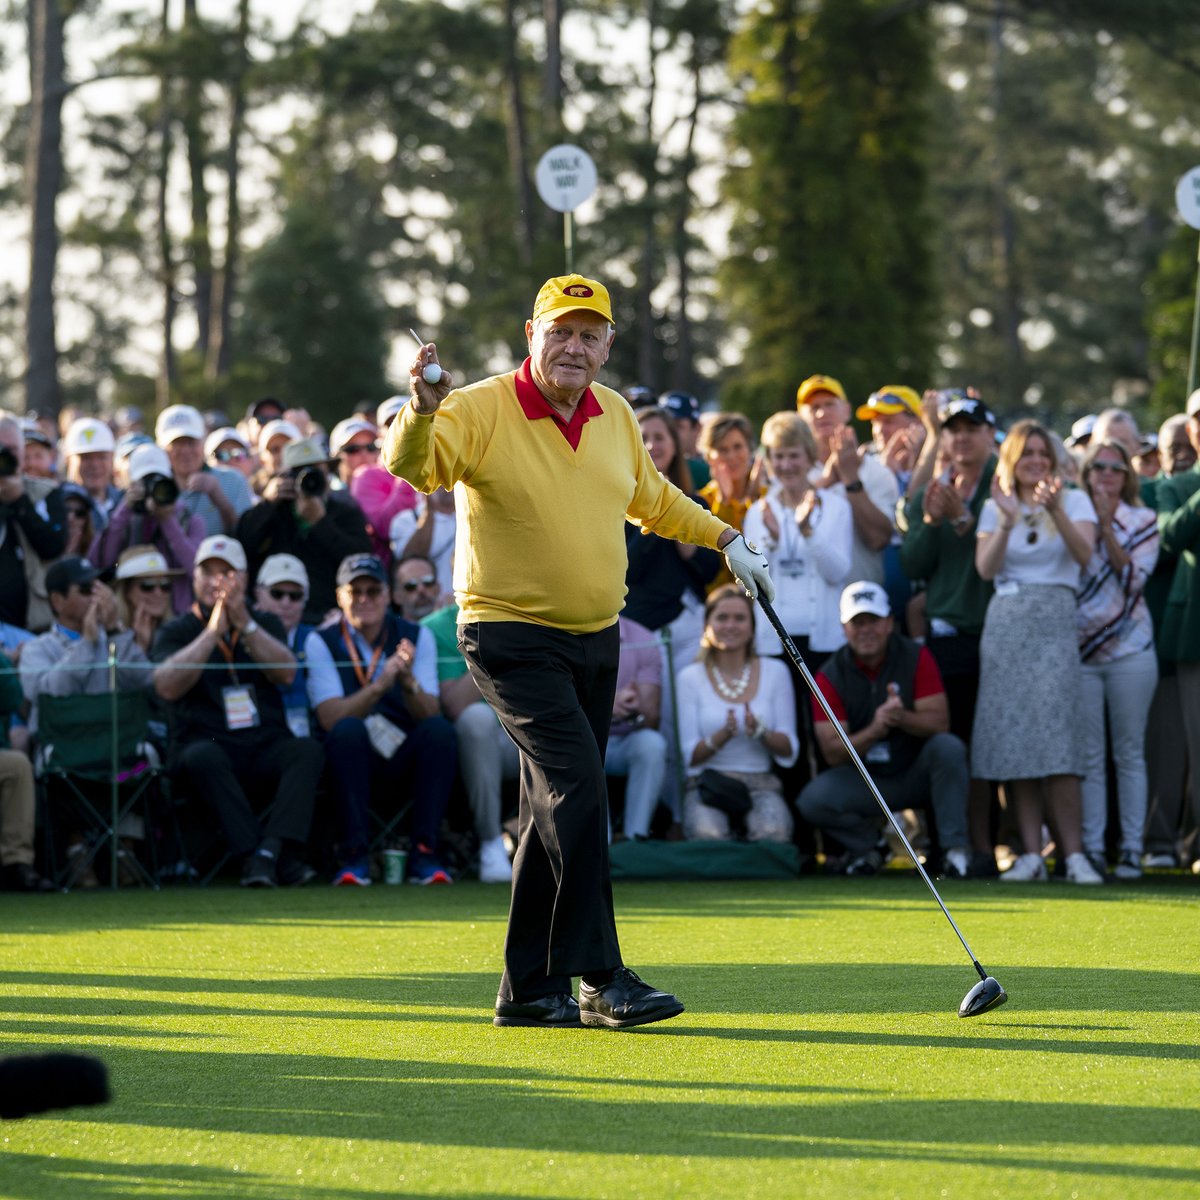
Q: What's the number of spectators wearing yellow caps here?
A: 2